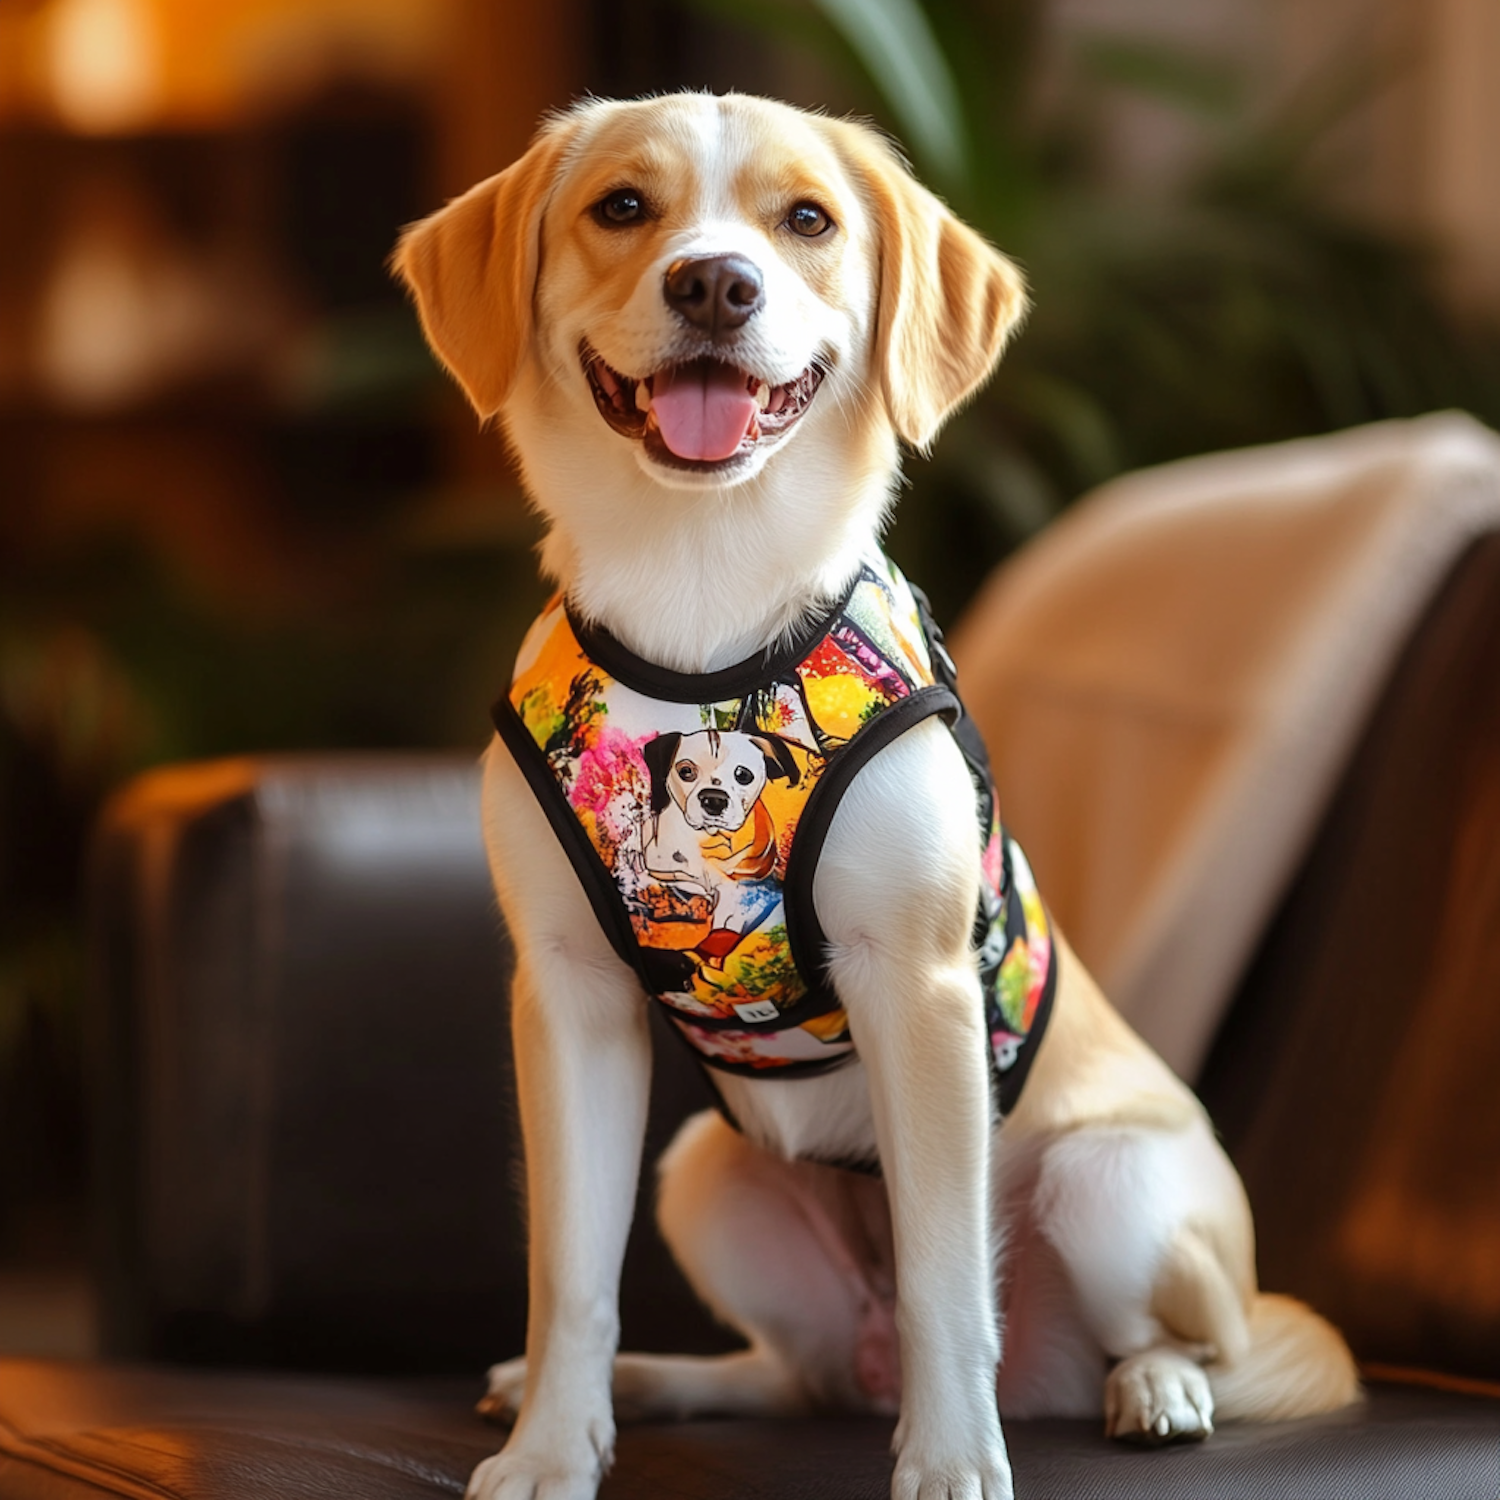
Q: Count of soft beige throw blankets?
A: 1